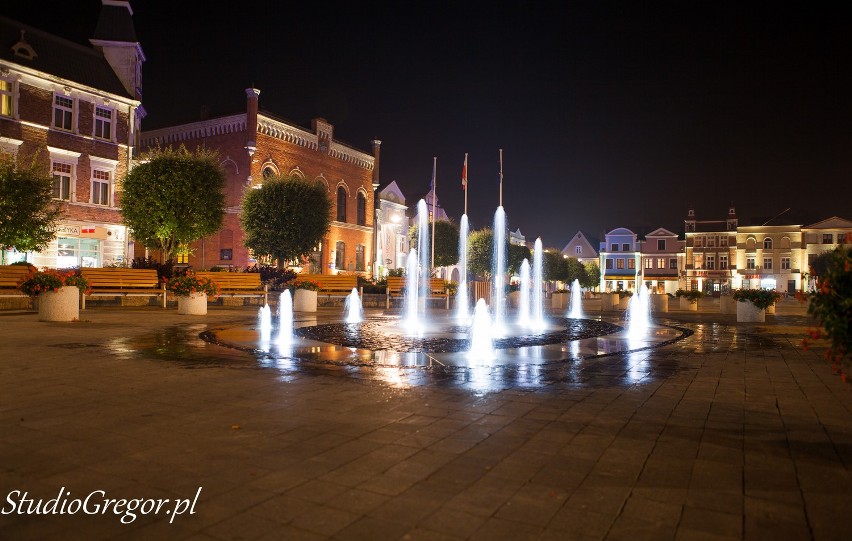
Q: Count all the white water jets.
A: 13